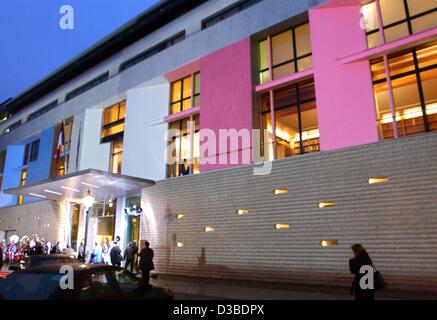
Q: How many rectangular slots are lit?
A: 9